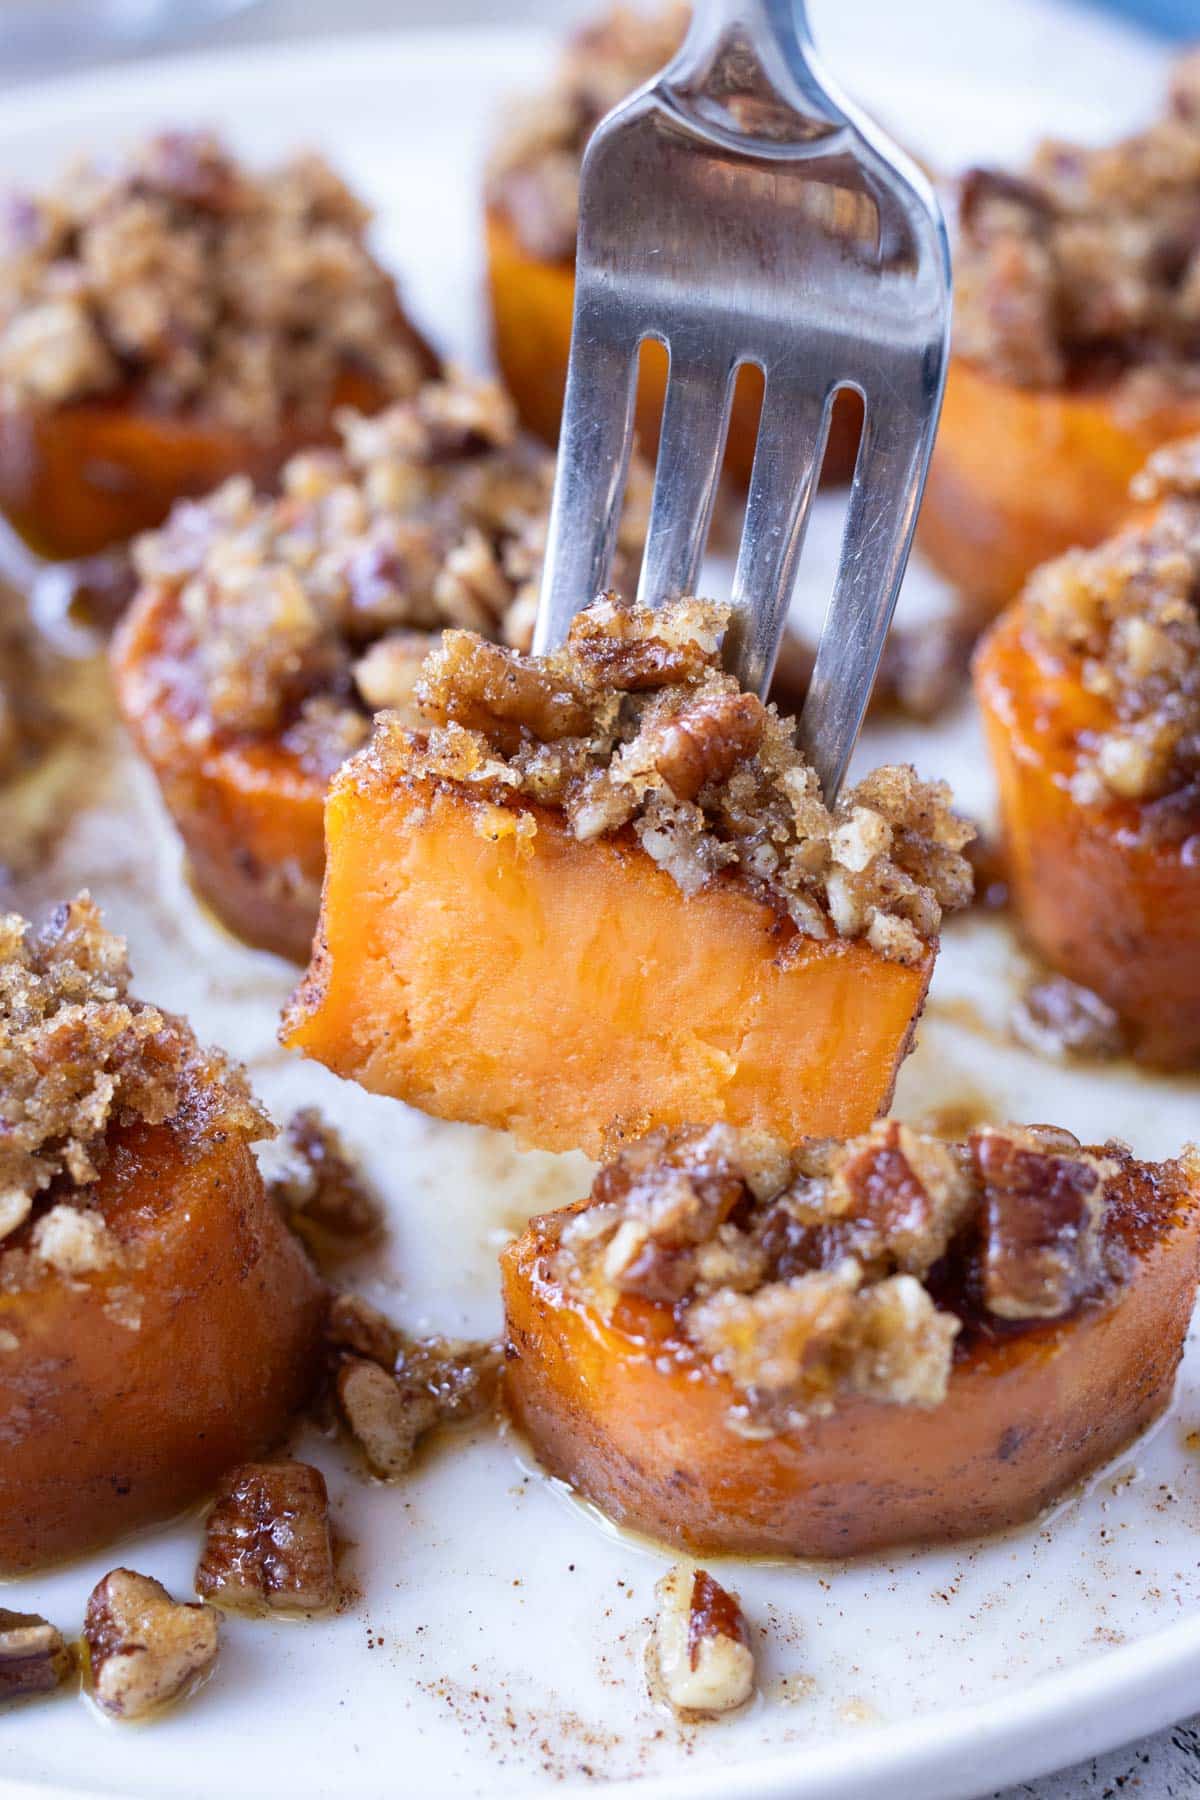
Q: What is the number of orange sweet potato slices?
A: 8